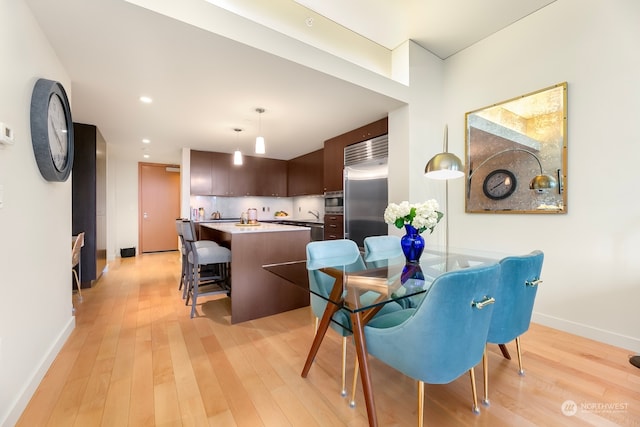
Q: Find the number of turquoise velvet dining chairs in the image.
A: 4